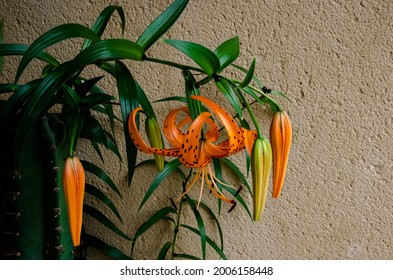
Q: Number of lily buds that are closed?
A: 4